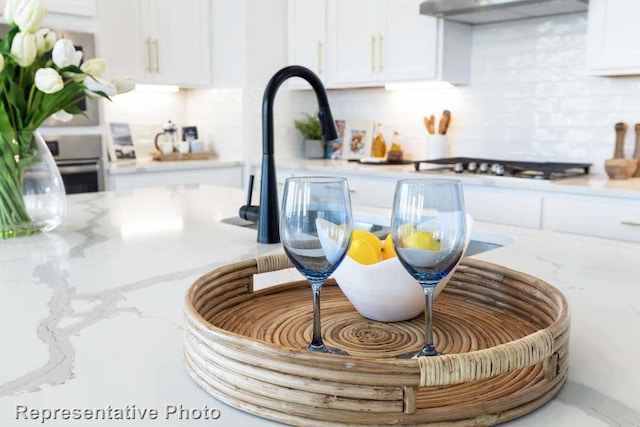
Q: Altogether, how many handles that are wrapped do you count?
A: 2